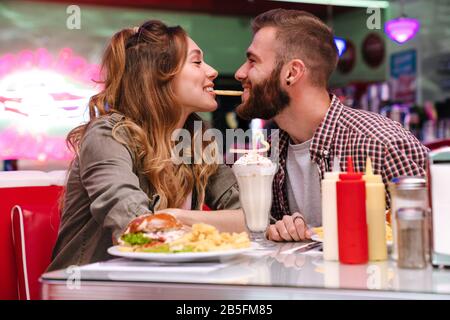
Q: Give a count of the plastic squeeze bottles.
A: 3